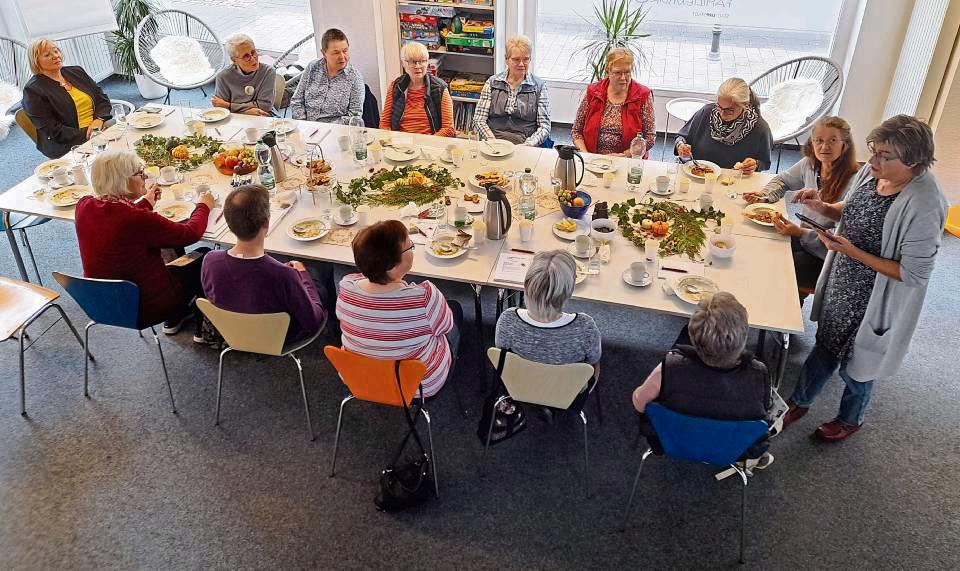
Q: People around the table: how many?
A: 14